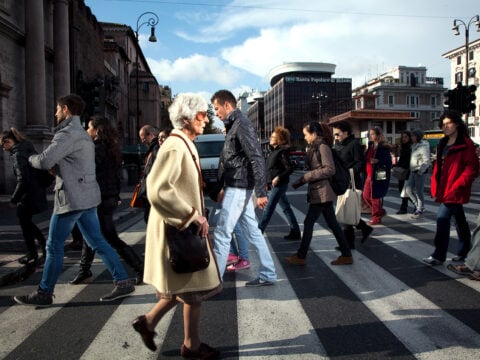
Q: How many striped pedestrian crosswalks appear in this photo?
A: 1